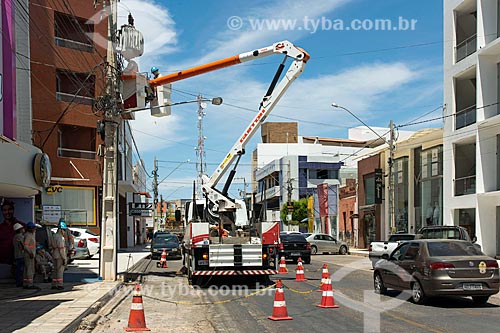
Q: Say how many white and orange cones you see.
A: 7